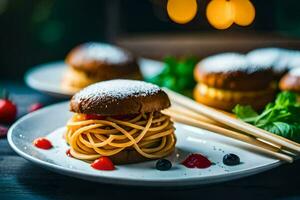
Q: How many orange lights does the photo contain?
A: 3